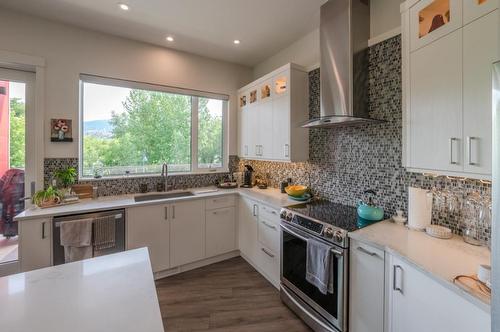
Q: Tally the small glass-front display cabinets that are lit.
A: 6